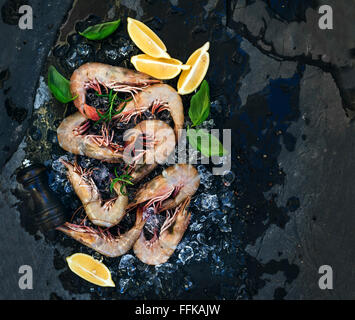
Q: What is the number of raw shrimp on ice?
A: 8